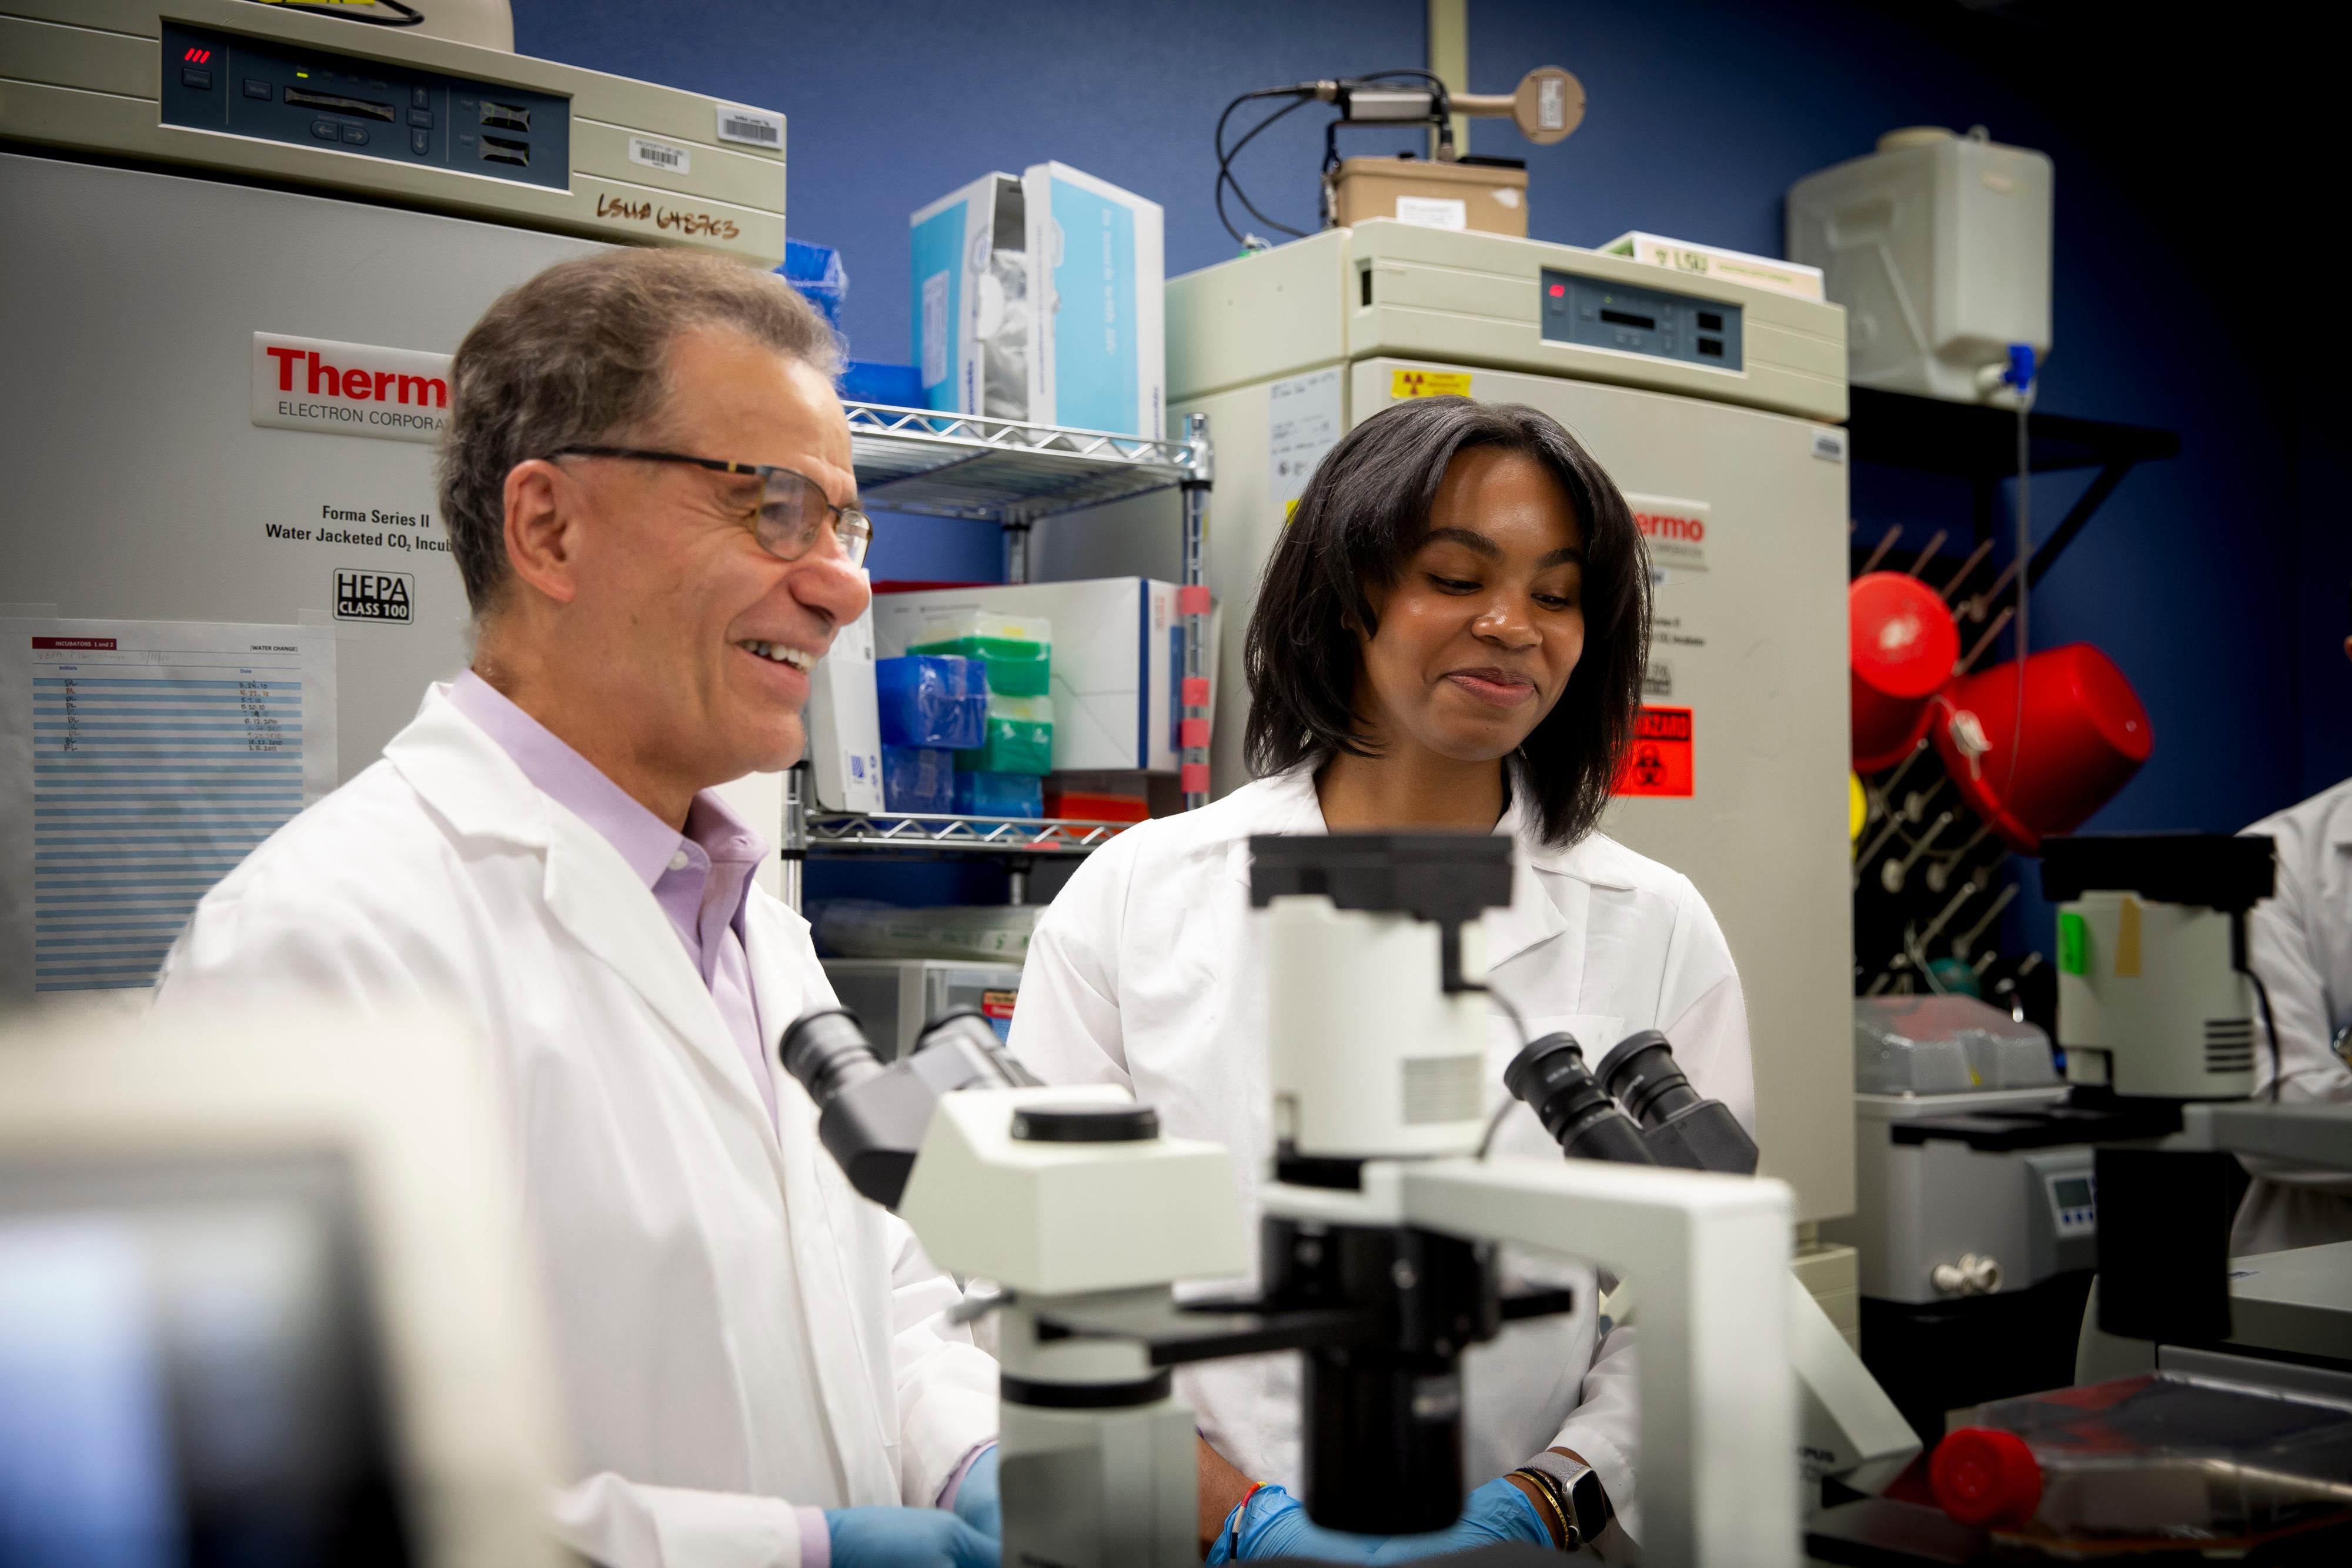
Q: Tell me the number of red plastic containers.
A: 2